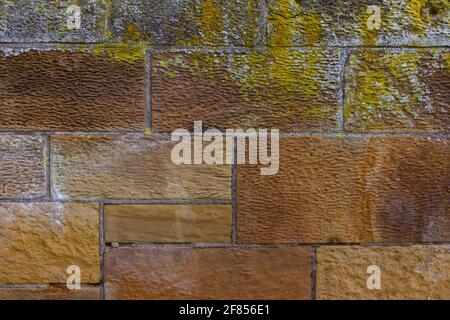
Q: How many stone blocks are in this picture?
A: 14